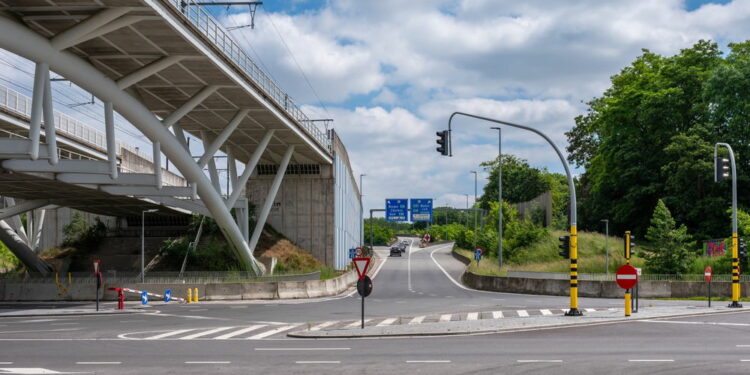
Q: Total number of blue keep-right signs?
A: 2